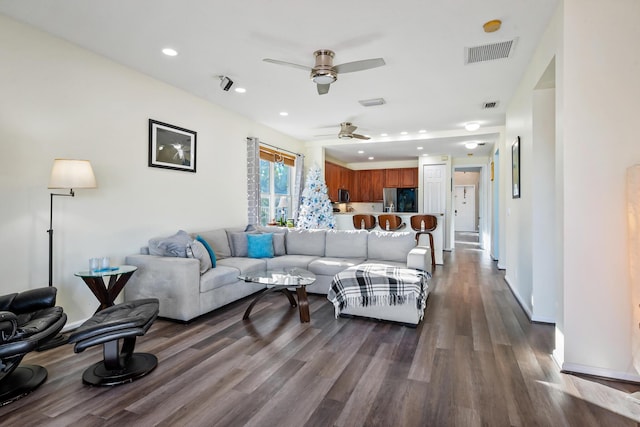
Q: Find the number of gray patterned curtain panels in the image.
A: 2